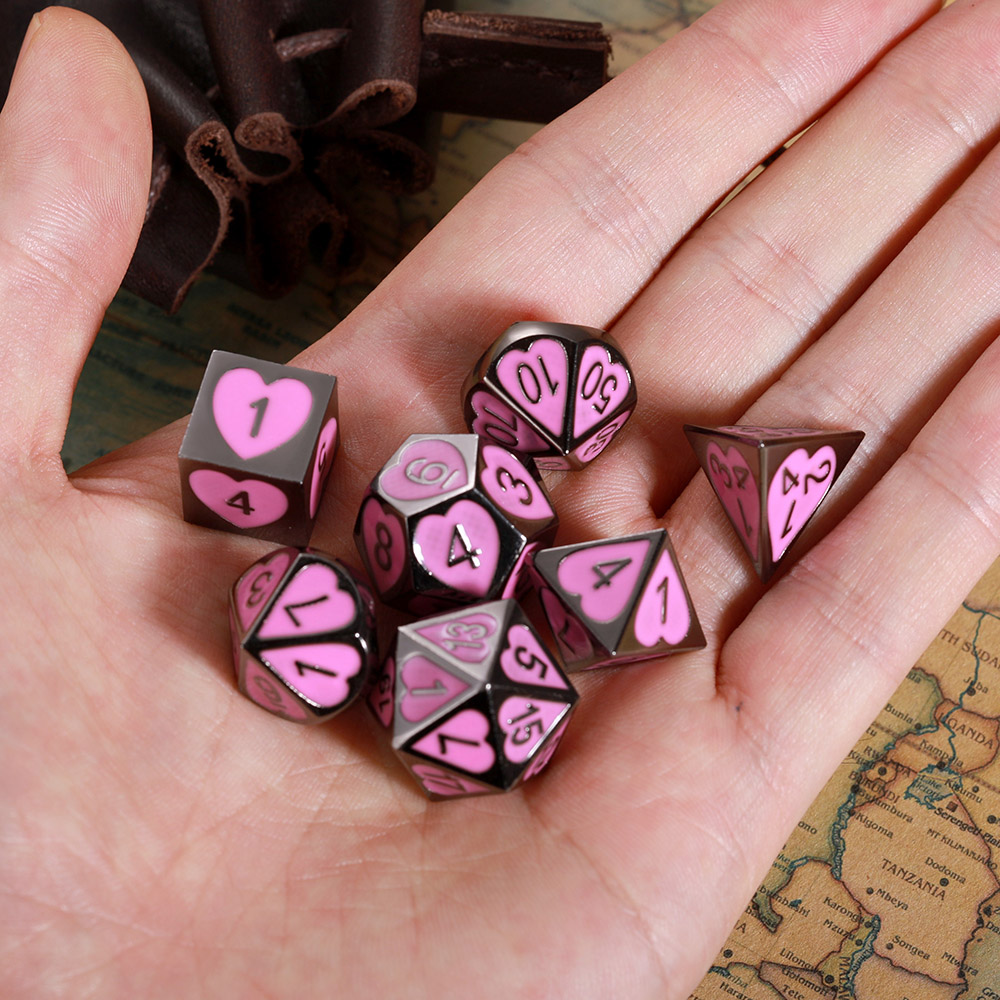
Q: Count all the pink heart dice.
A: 7